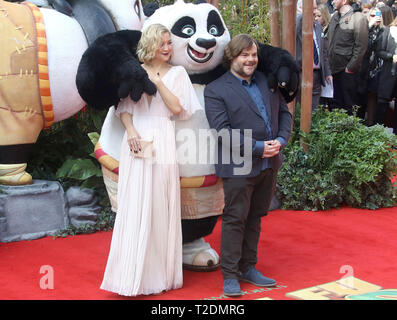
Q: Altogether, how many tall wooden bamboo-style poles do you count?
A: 3